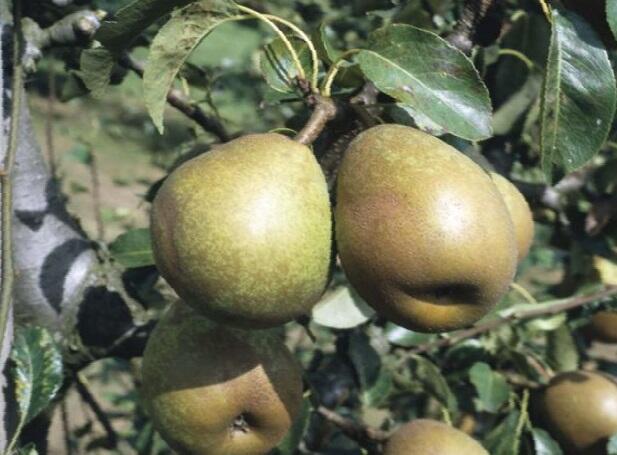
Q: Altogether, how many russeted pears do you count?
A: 7